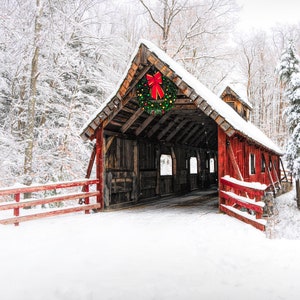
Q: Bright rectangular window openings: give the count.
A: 3